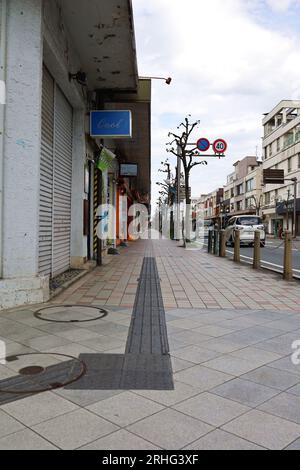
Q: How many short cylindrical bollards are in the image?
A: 6